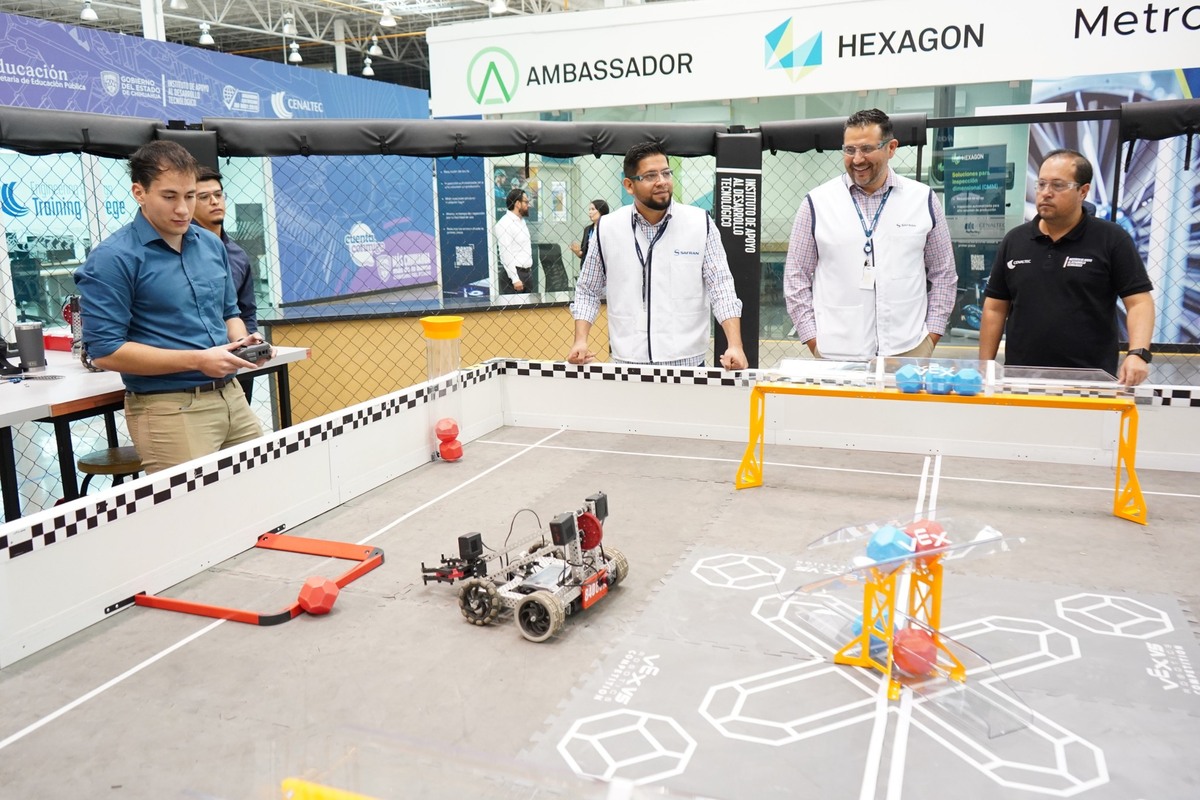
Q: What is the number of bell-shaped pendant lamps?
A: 9